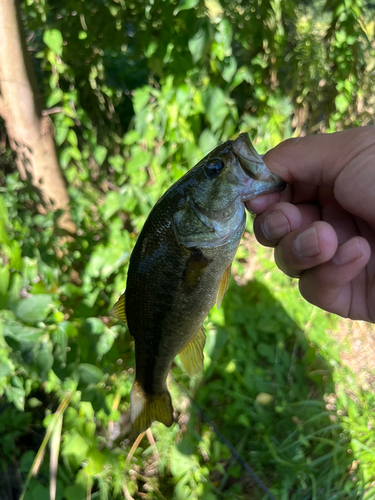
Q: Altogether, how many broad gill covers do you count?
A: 1